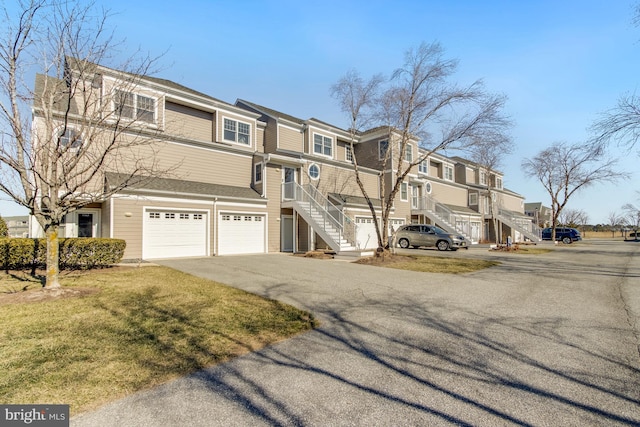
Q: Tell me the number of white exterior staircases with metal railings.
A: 3